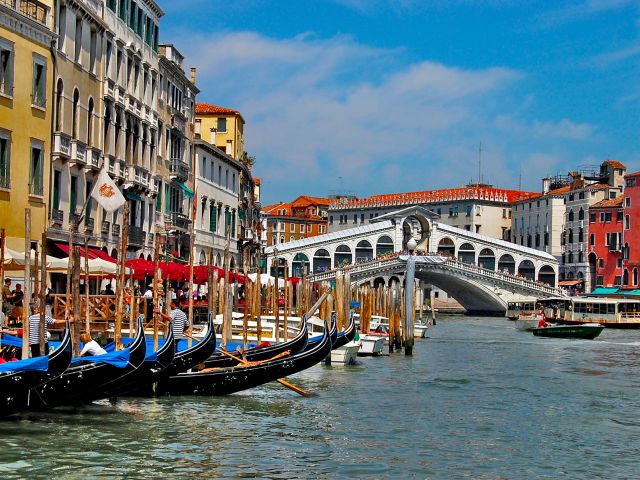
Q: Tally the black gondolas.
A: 8